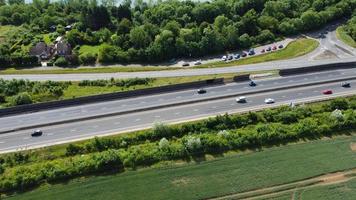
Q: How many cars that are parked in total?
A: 11